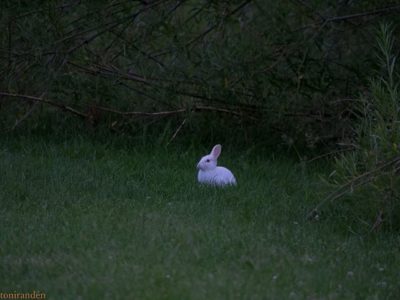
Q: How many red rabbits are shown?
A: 0